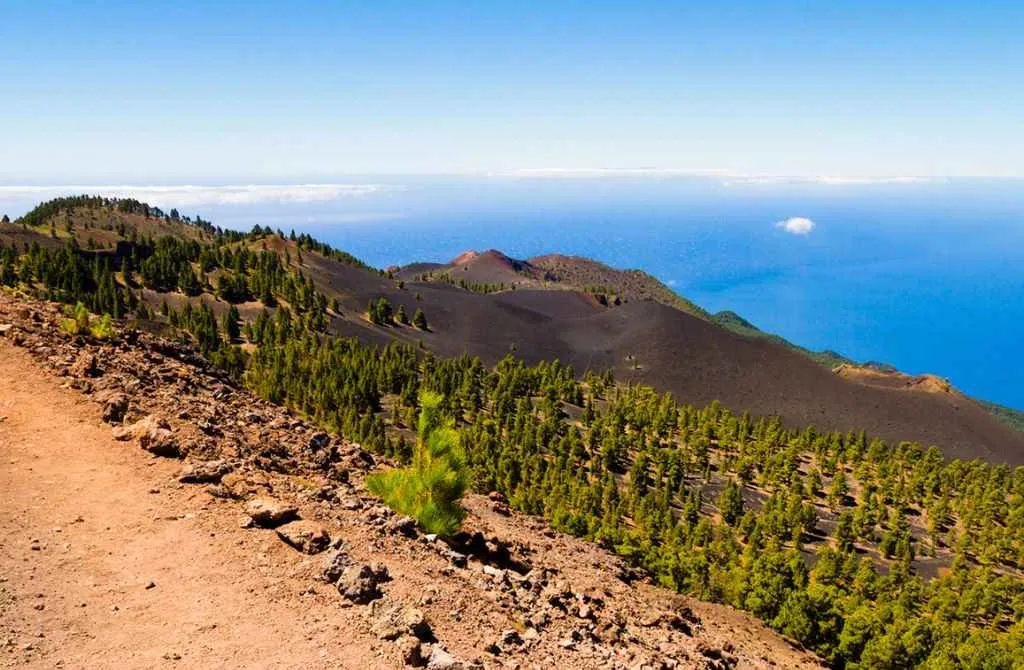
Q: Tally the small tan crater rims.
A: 1